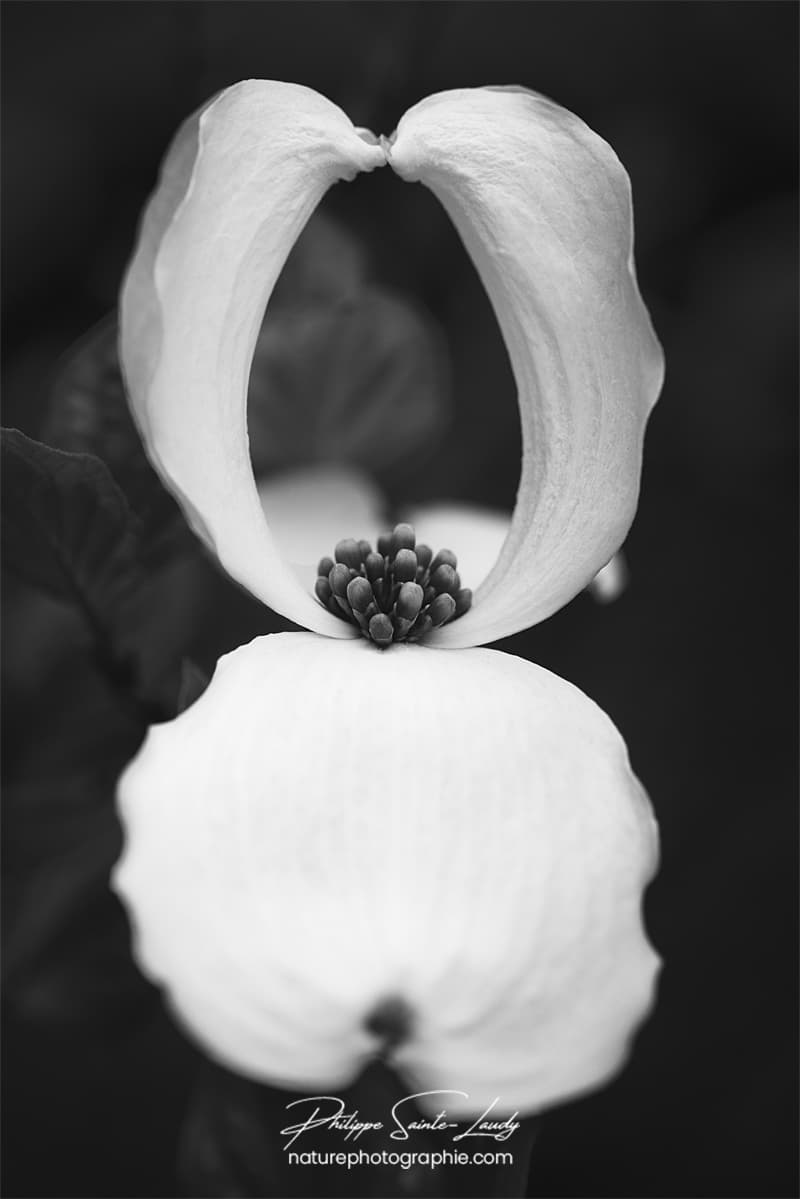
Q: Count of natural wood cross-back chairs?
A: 0